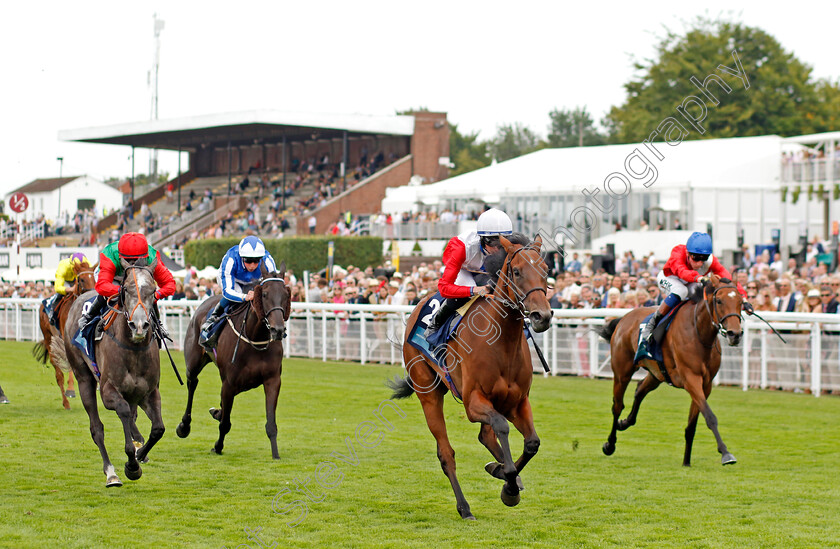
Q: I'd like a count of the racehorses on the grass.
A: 5